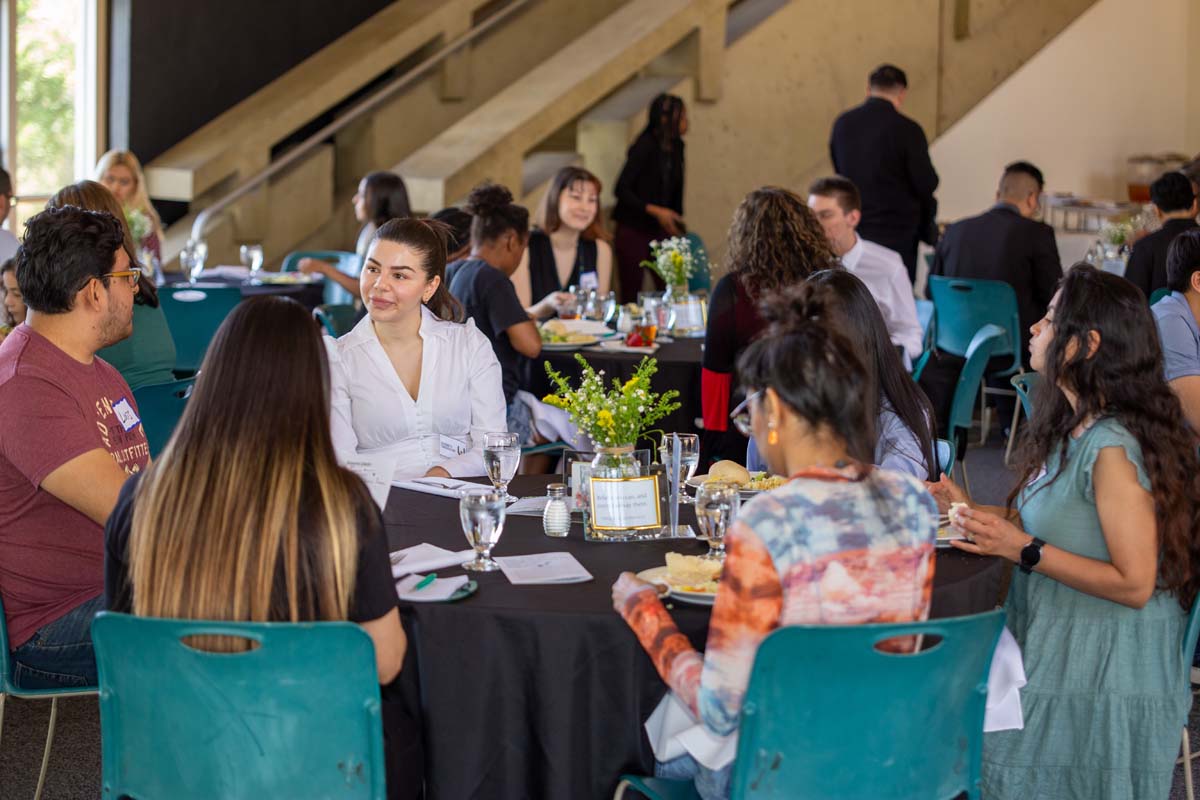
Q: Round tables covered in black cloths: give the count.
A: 3